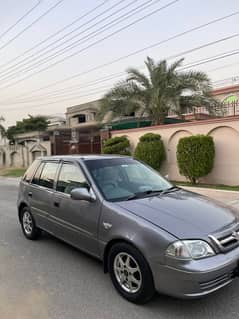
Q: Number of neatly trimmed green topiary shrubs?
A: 3